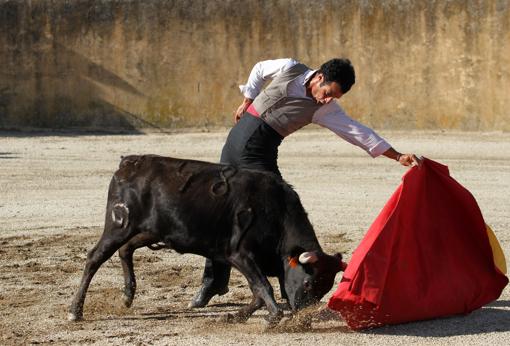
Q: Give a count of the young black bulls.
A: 1